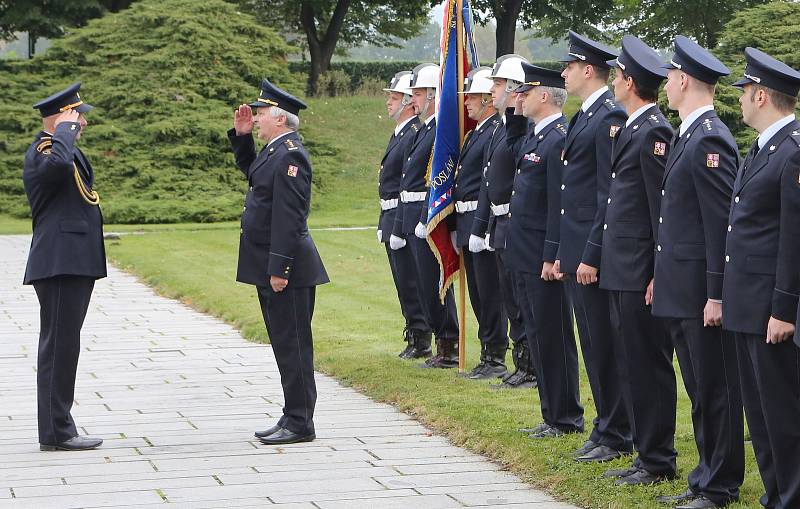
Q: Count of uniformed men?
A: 11